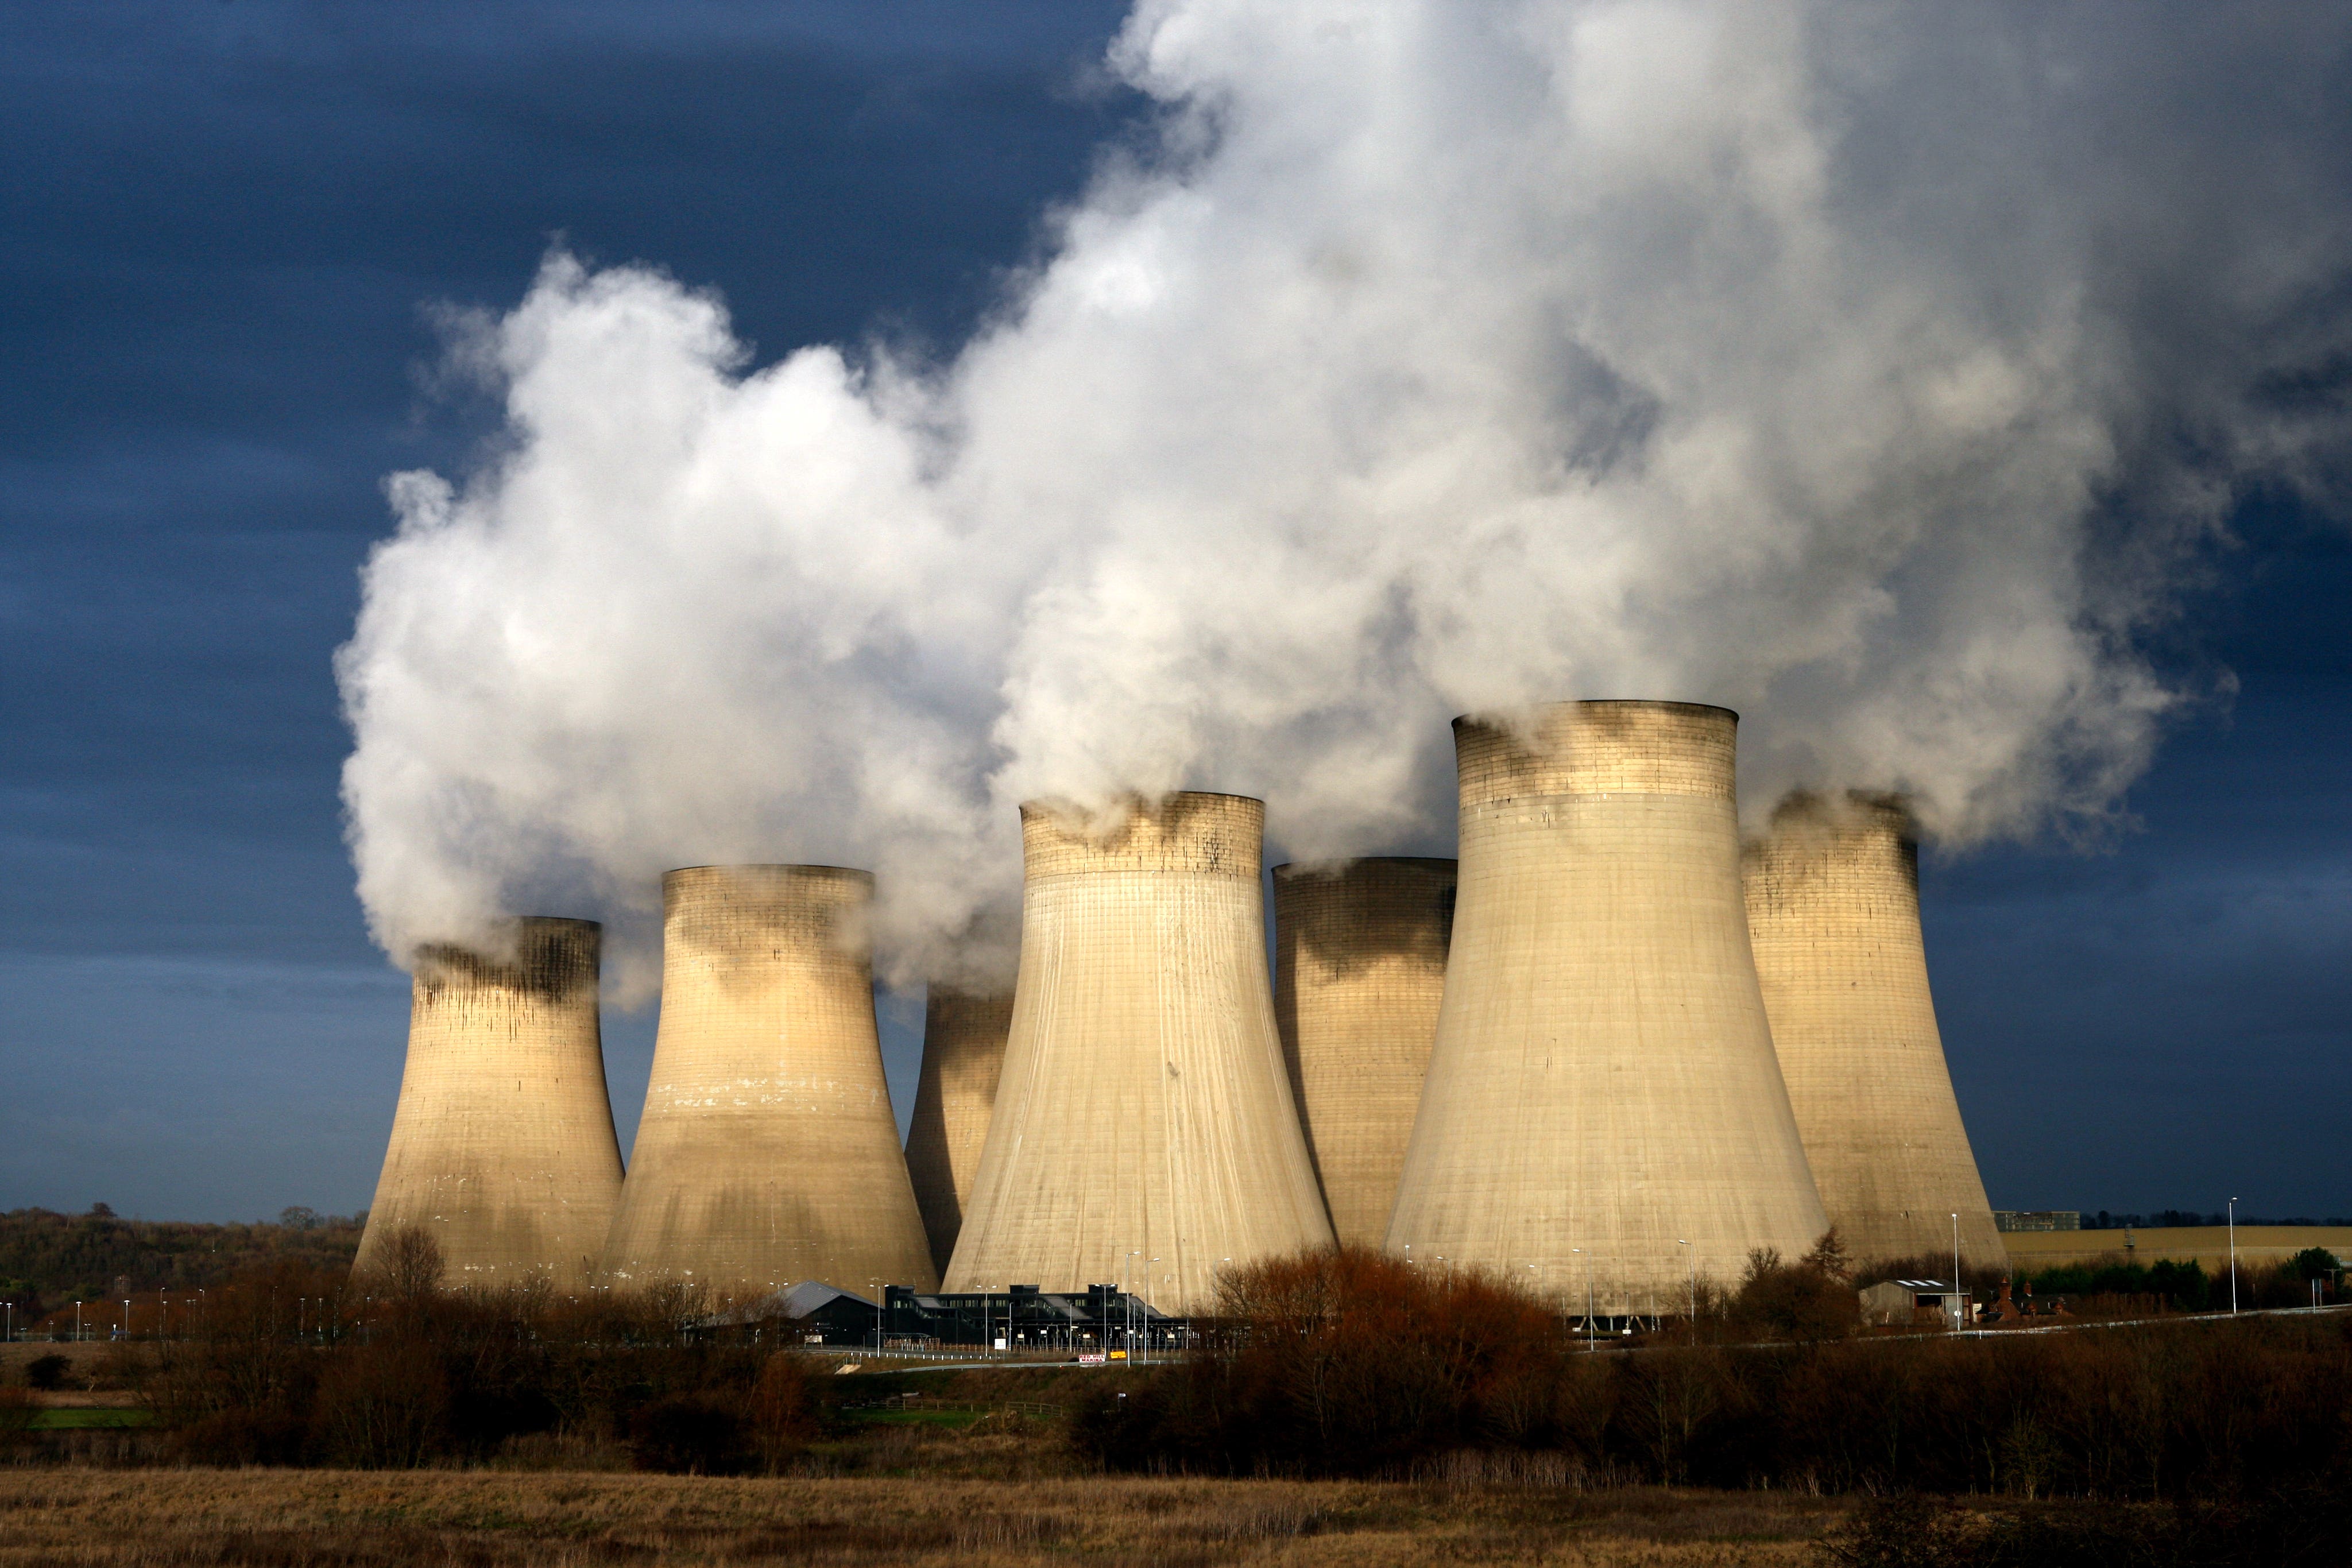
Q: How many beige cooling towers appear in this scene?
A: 7